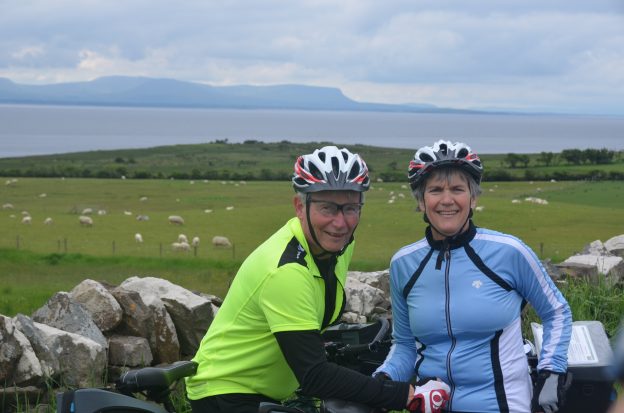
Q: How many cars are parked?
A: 0